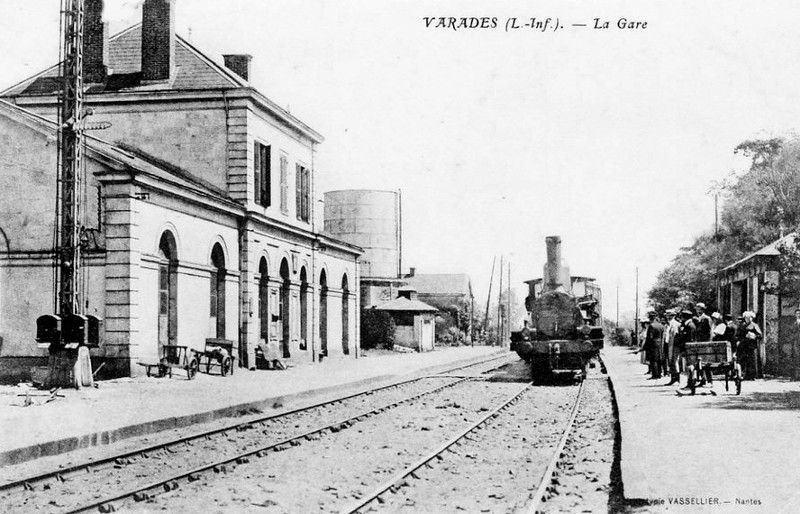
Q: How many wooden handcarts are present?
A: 3